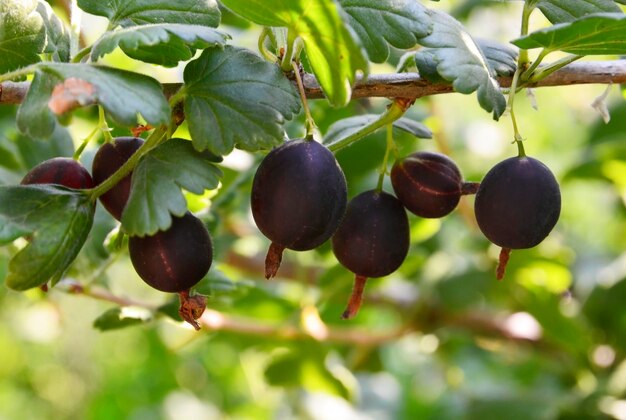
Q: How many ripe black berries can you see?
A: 7